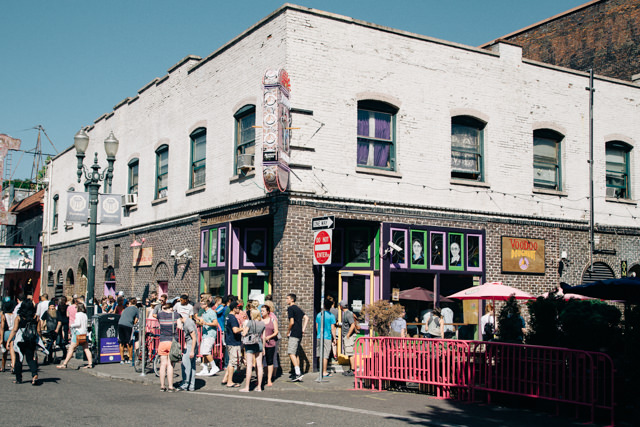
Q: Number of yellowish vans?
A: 0